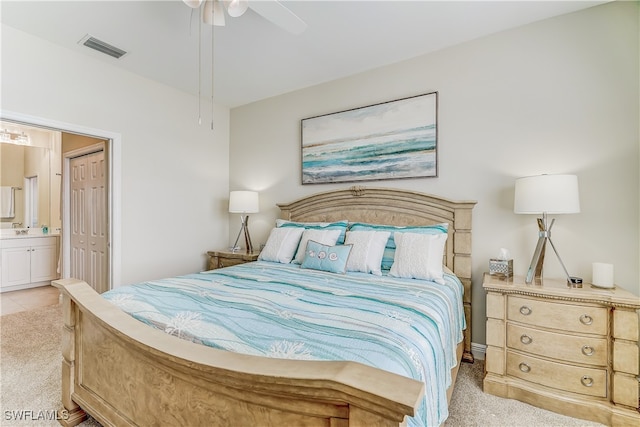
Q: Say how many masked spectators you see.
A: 0